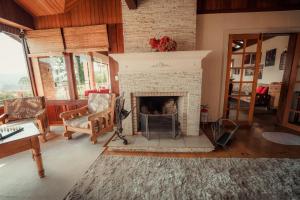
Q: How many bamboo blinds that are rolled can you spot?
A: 2